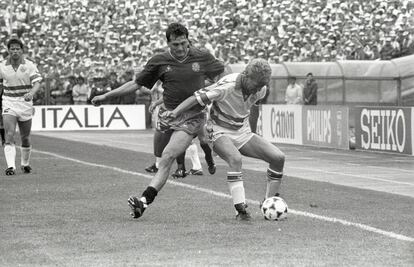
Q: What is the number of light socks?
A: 6